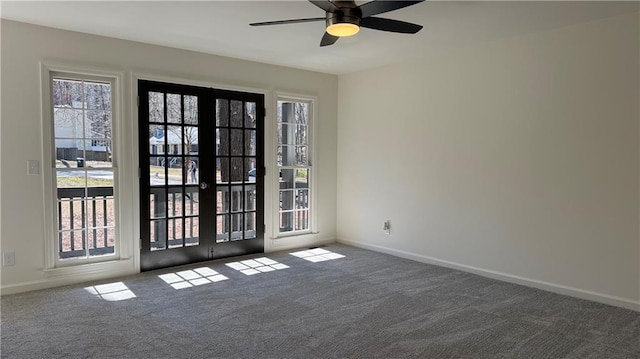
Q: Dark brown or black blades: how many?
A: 5